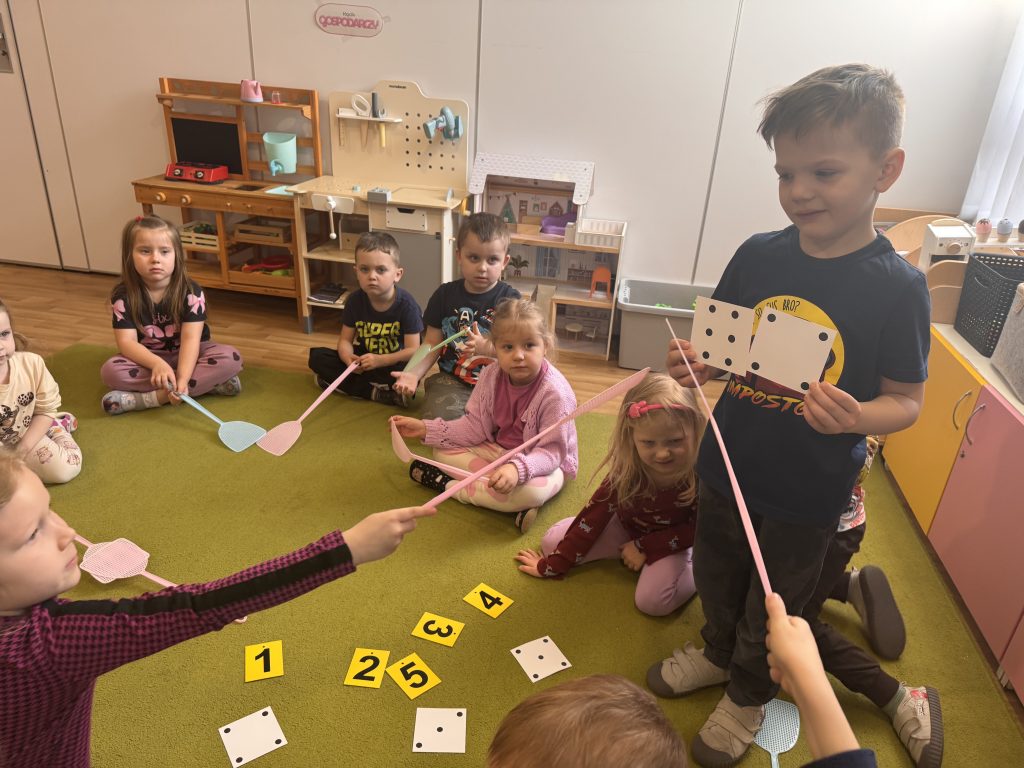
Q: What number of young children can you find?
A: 10